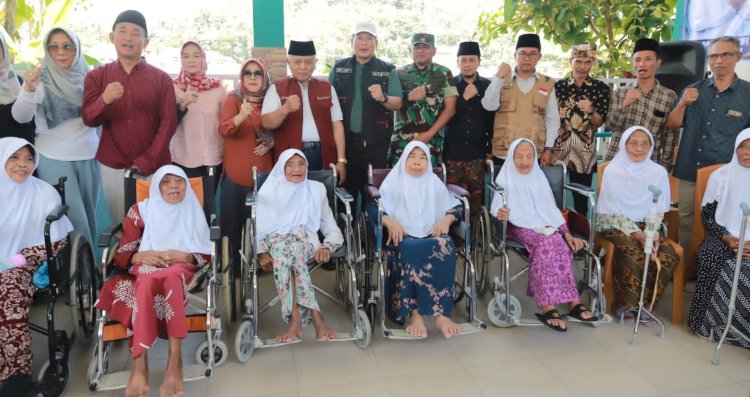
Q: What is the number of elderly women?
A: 7